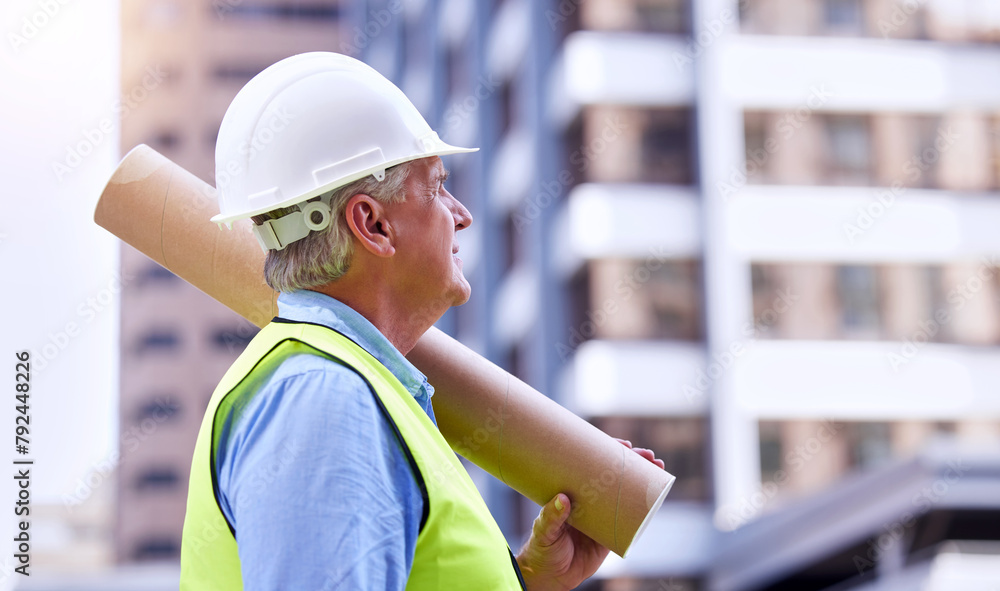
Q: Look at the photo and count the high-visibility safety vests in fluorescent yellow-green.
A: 1